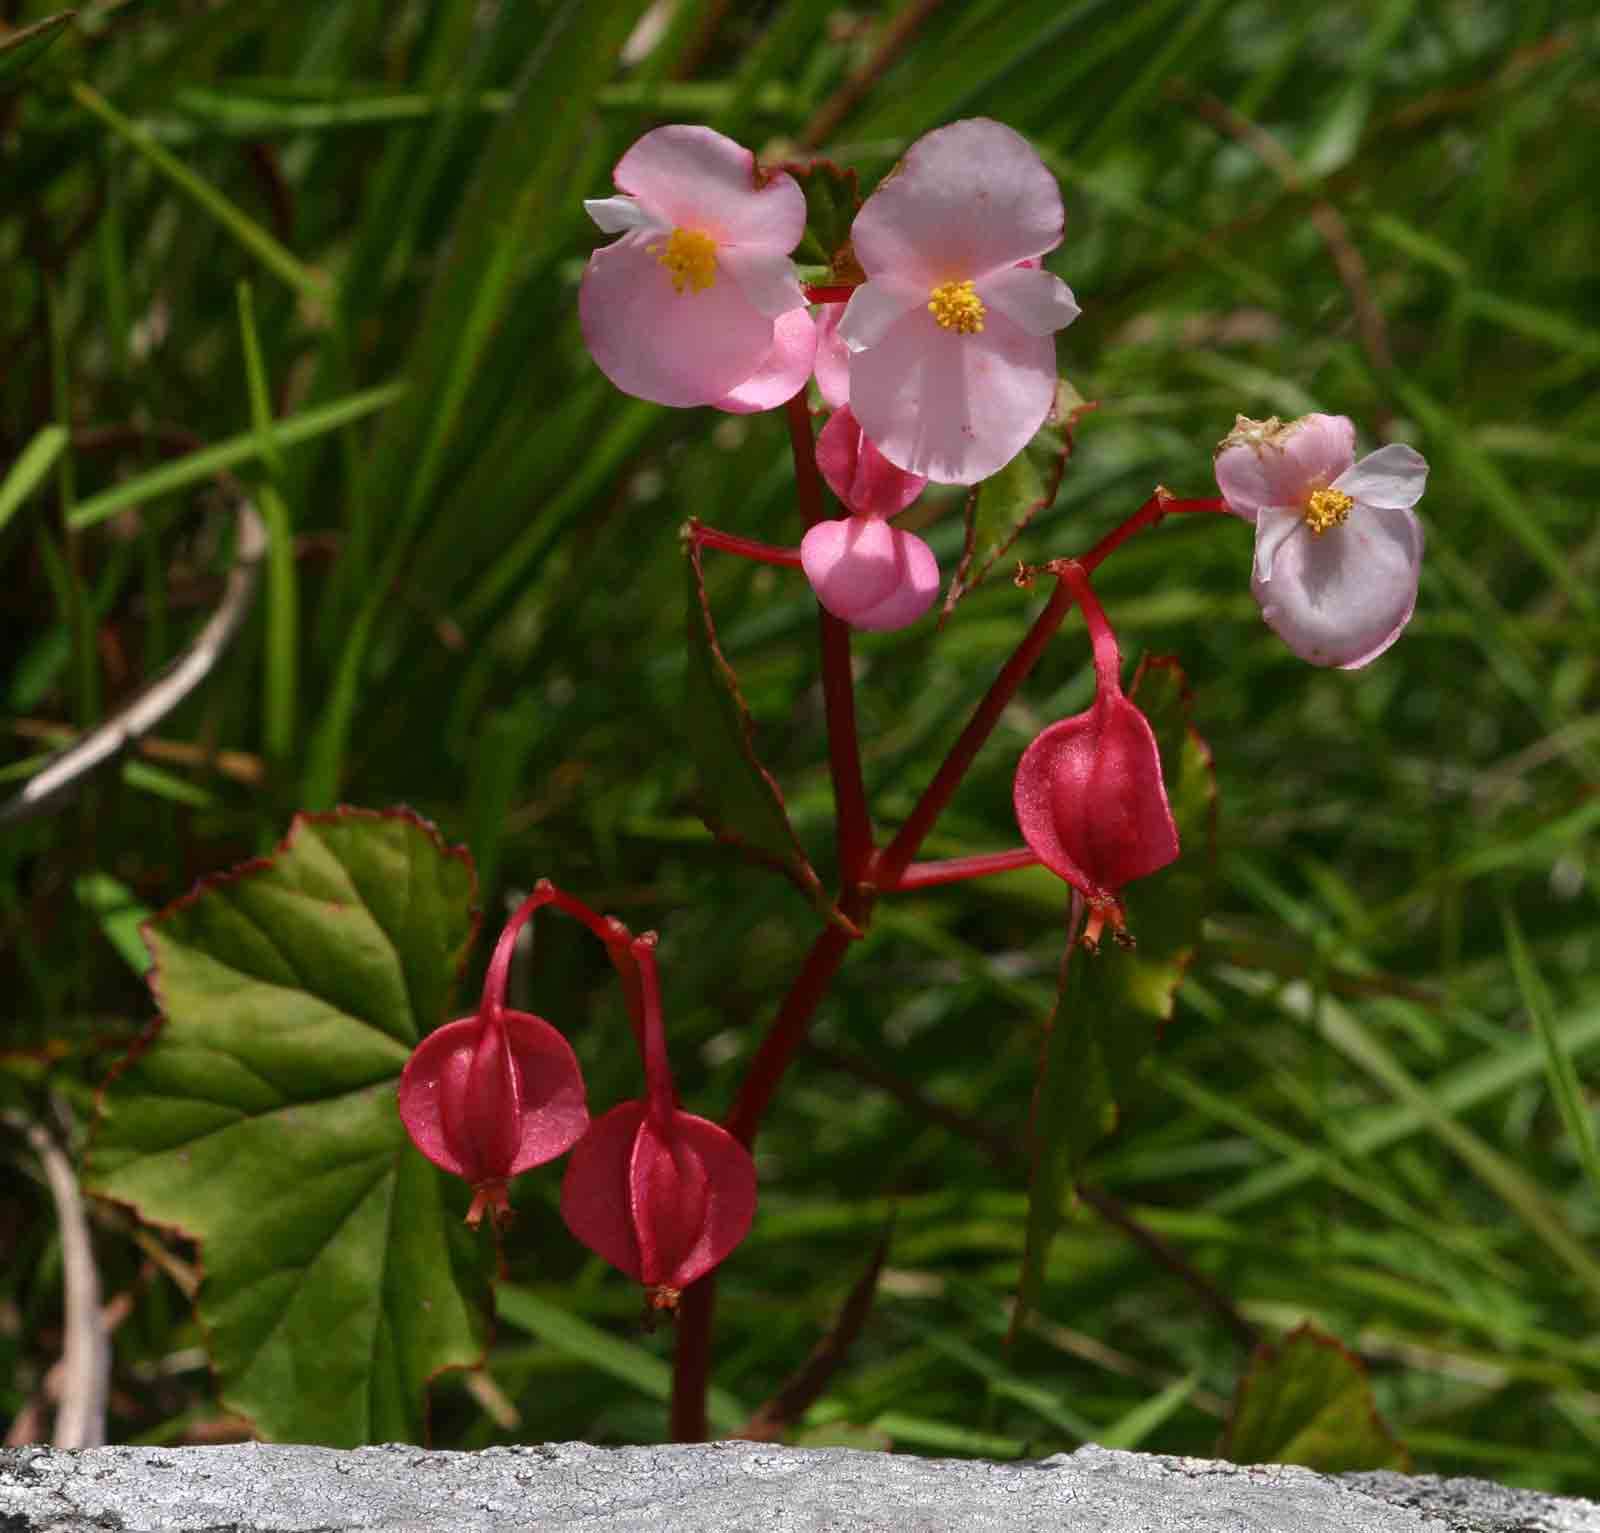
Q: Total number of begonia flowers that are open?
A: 3